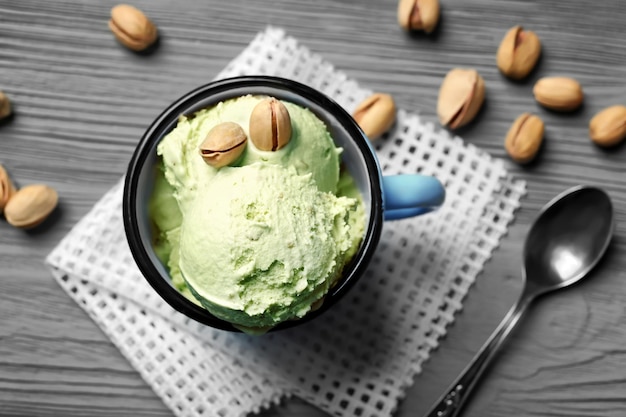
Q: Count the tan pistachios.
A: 13